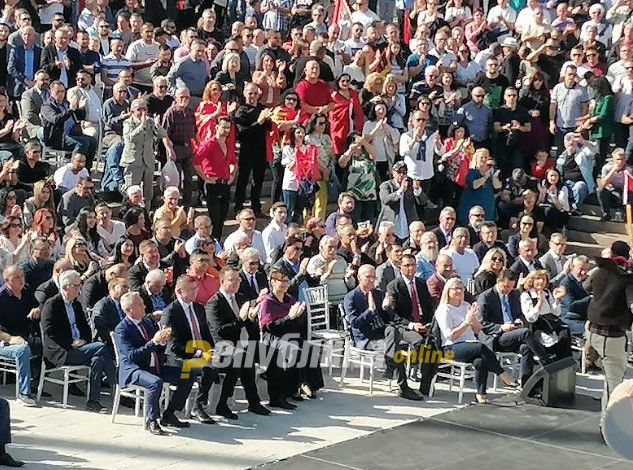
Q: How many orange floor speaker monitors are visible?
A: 0